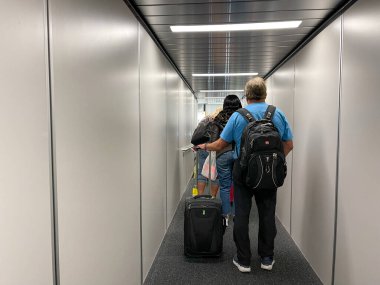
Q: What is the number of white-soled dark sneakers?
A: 2